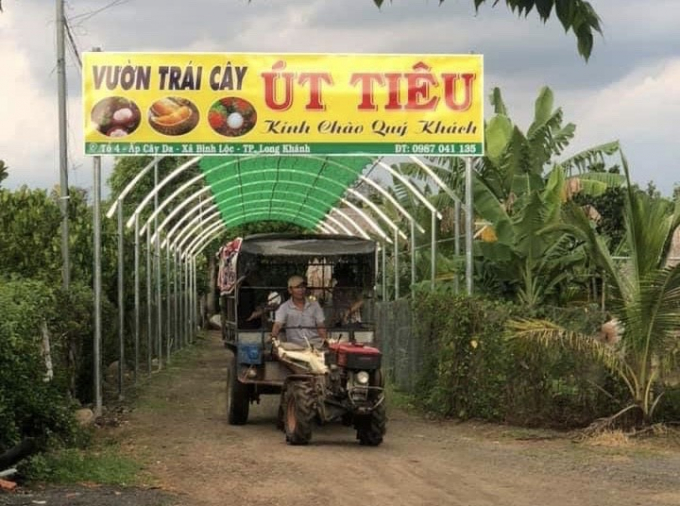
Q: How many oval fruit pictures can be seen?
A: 3